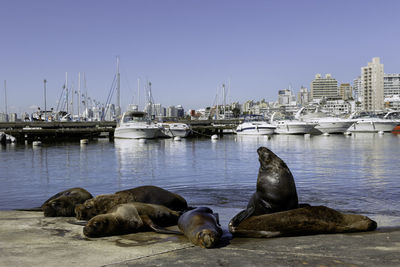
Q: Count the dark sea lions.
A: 6